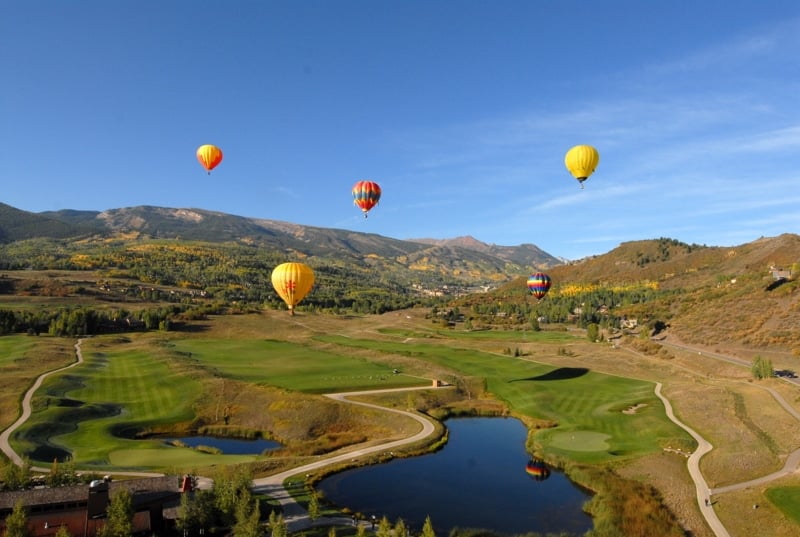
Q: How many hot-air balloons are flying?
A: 5